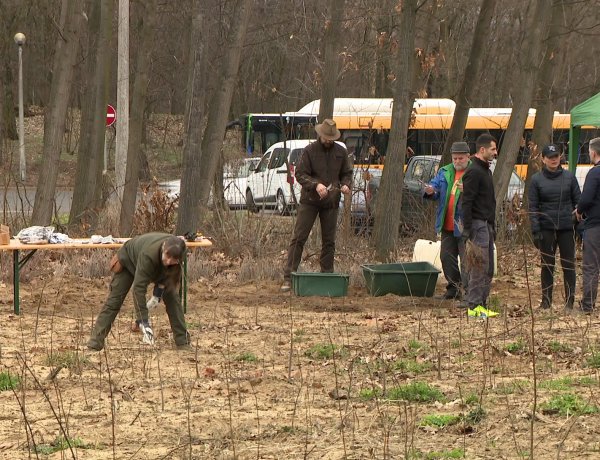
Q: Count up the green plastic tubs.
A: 2